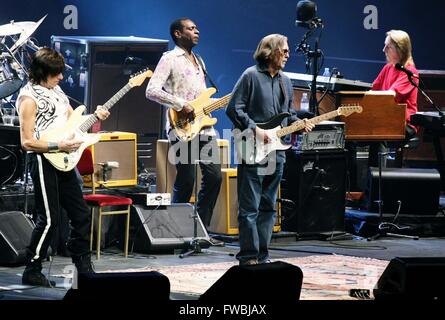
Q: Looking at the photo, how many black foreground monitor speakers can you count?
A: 3